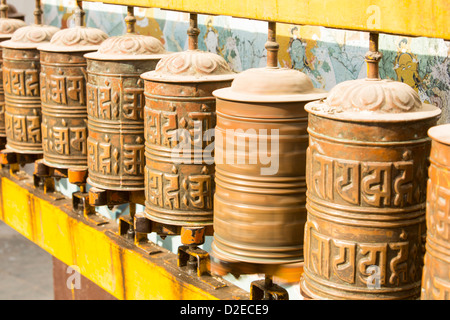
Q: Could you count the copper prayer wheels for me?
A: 8